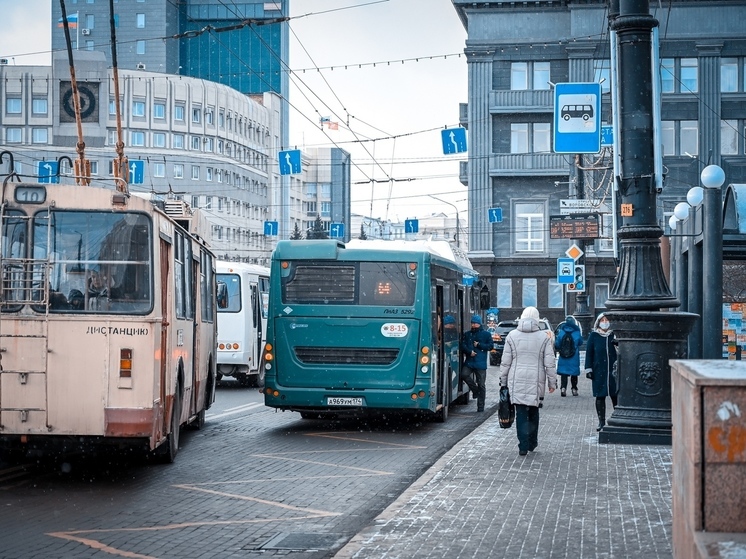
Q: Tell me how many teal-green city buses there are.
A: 1